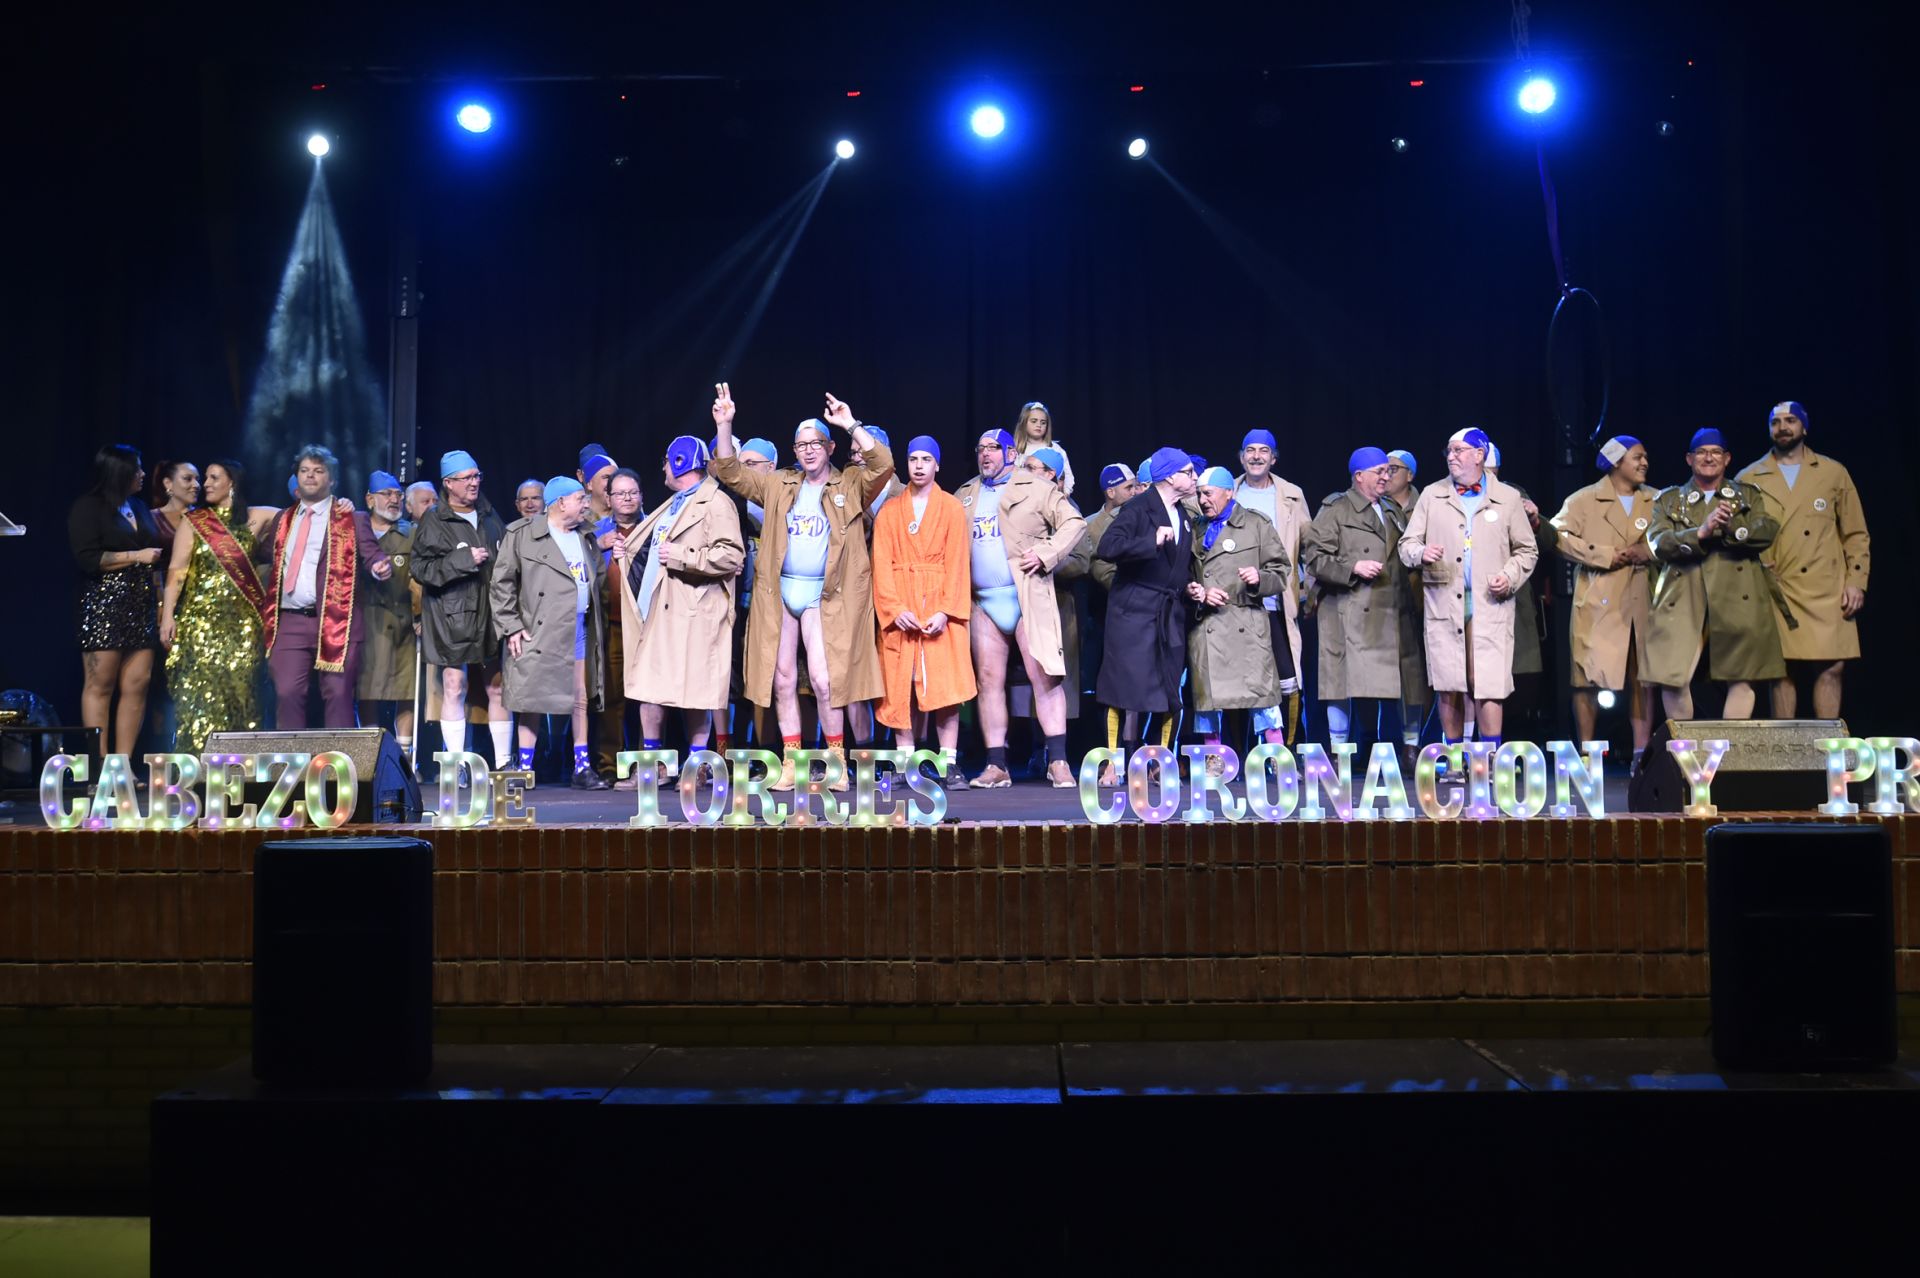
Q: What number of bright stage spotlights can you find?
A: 6